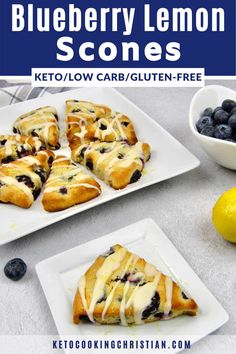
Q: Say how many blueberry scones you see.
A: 8